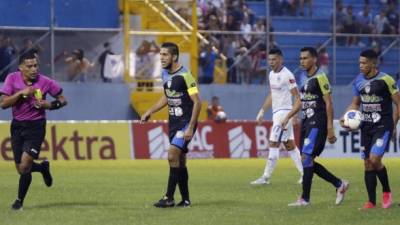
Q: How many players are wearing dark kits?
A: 3